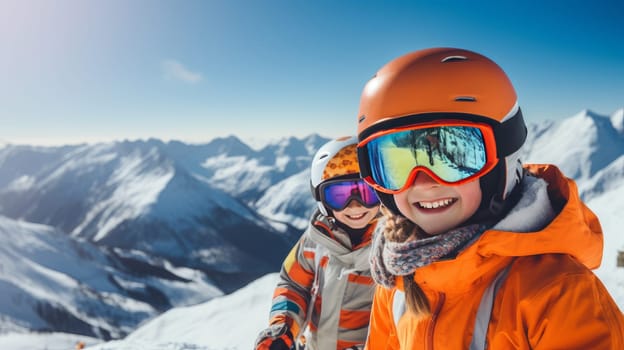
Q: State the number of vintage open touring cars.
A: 0